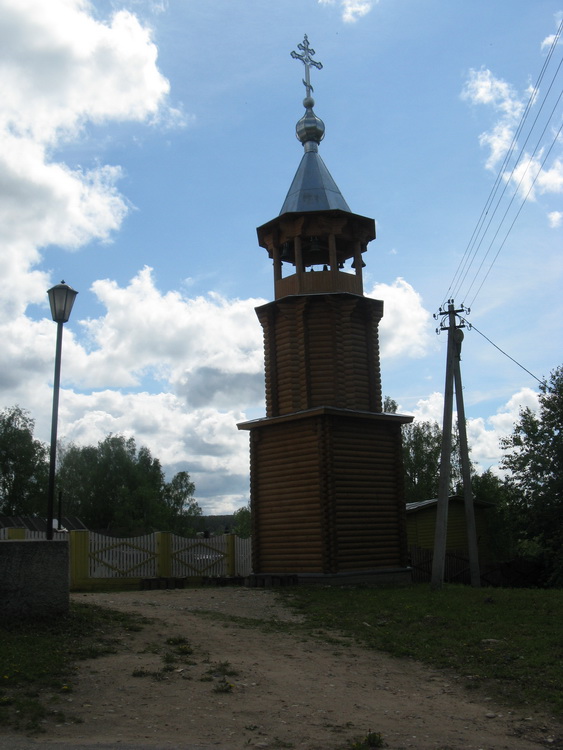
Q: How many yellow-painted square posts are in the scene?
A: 4